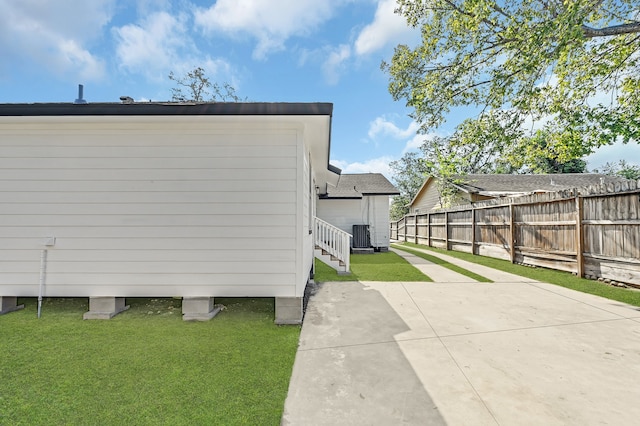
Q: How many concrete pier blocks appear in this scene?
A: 4